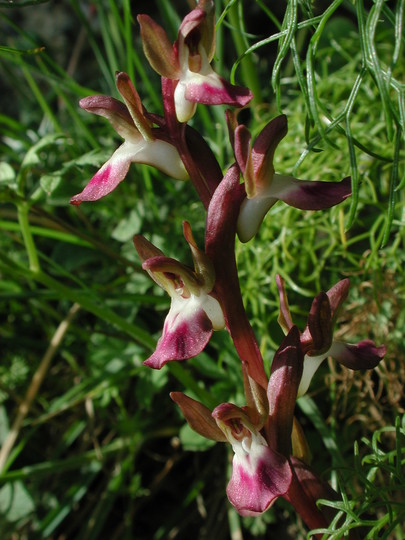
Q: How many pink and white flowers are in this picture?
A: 6